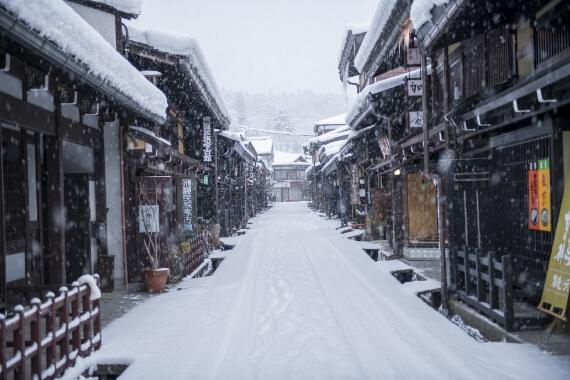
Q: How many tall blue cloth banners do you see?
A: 0